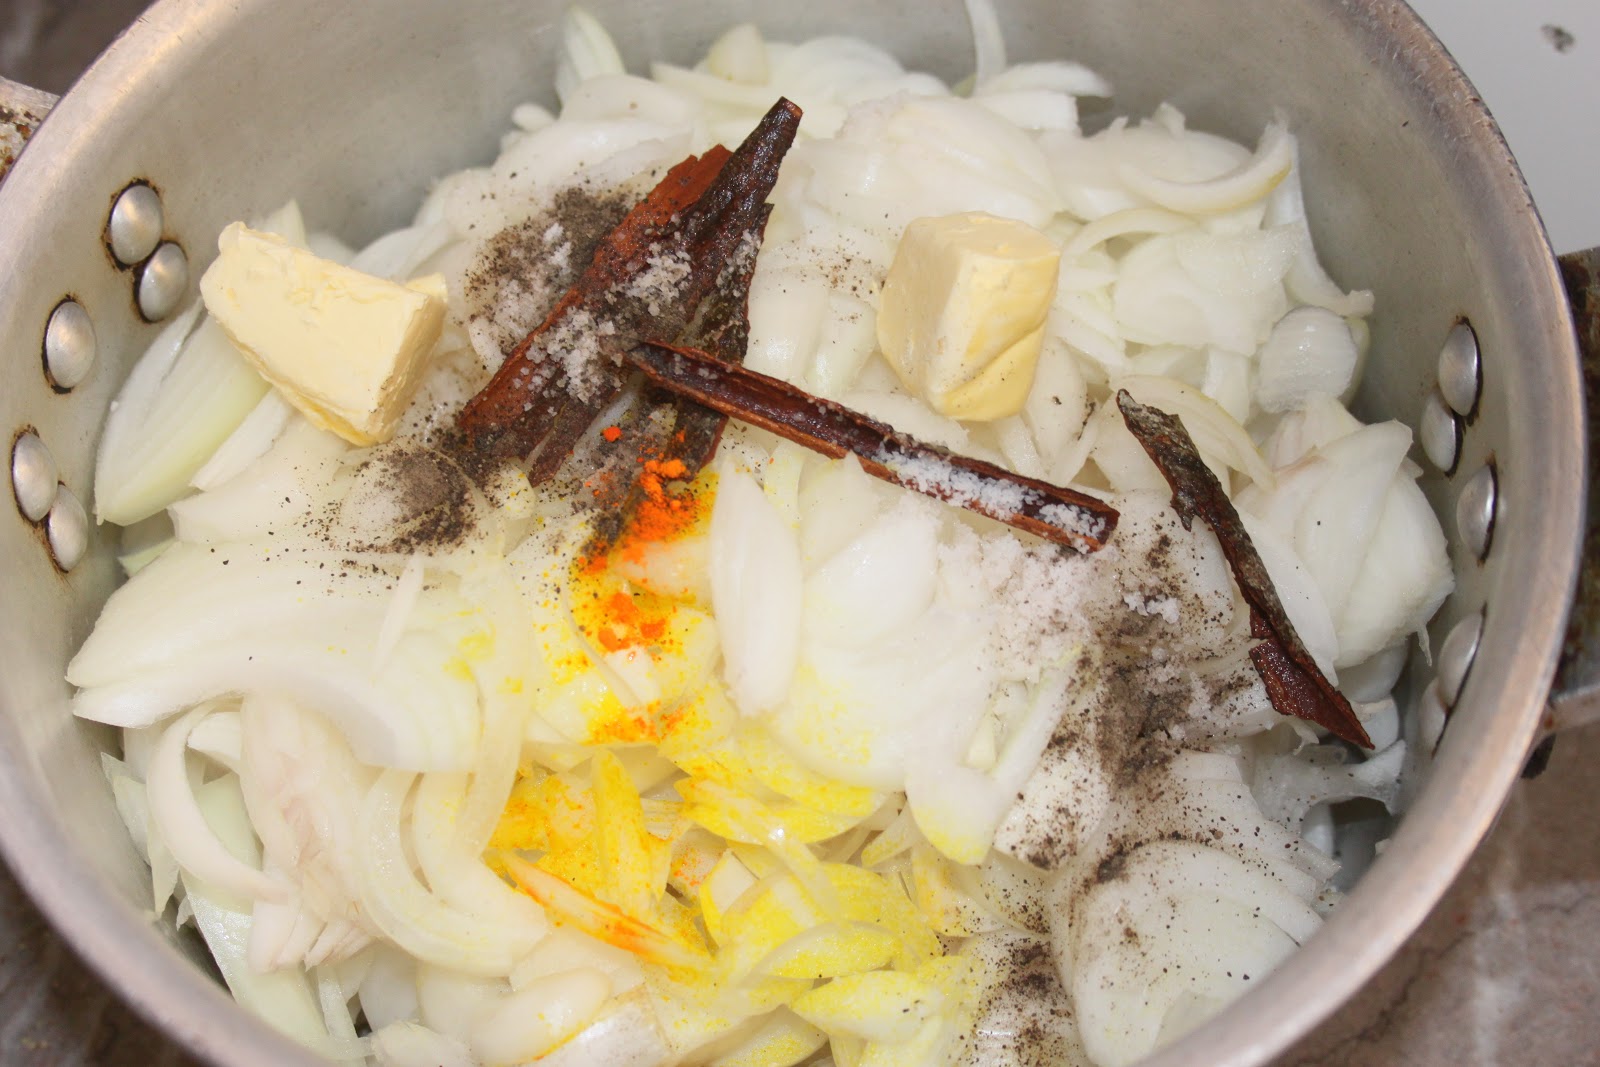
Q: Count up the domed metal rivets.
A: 10